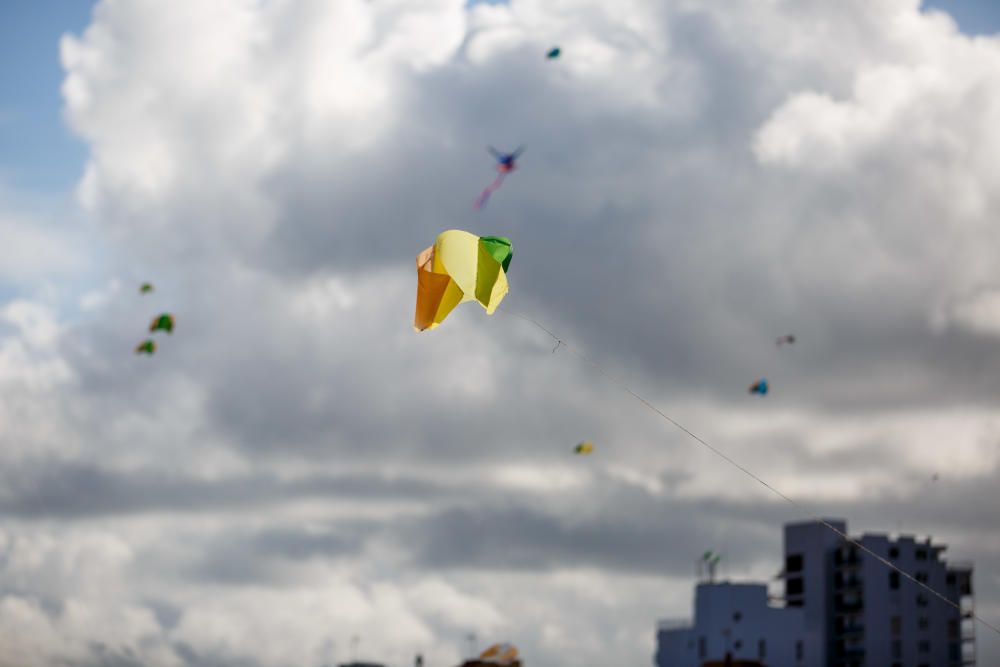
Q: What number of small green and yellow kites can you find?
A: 4